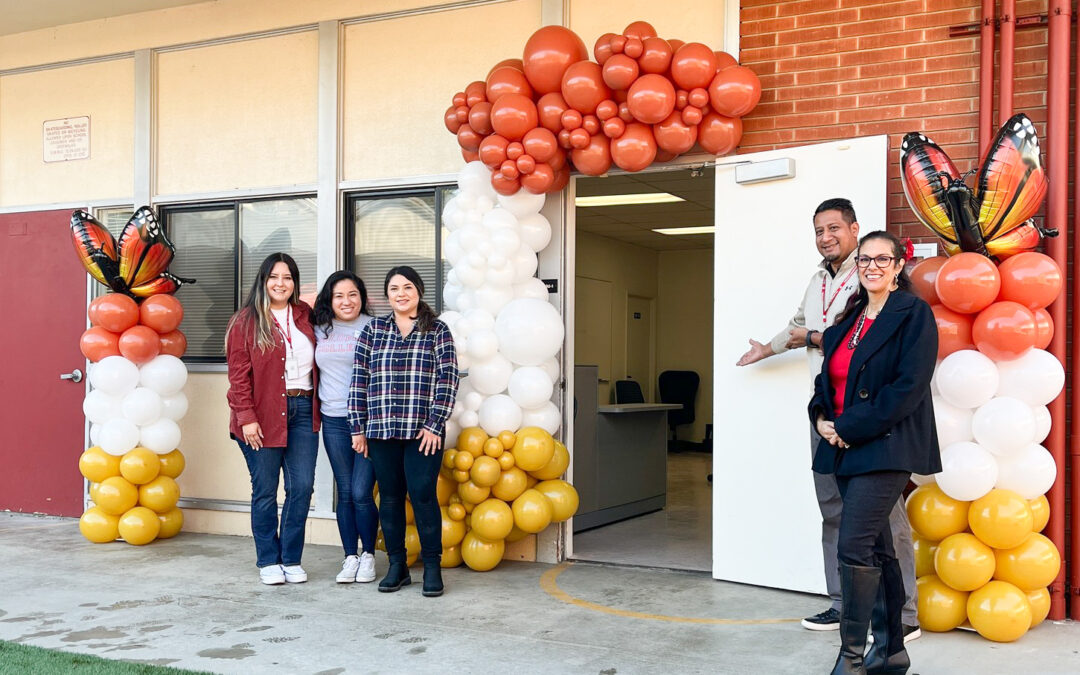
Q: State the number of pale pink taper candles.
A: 0